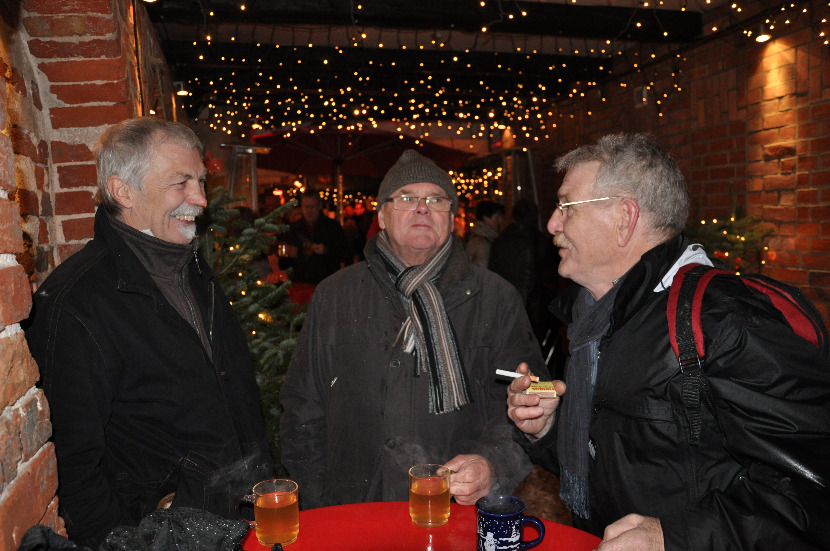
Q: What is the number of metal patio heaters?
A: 2